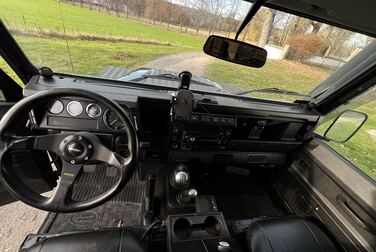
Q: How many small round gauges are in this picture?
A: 3